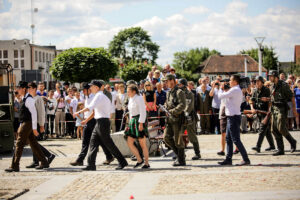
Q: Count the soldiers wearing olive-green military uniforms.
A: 4